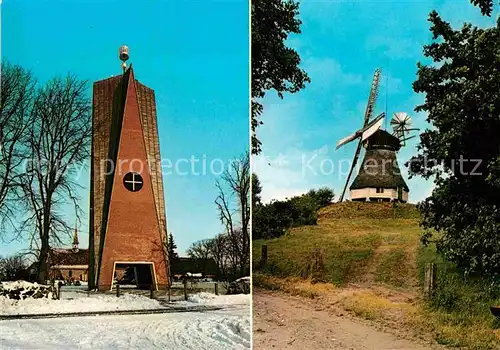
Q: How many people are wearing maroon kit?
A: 0